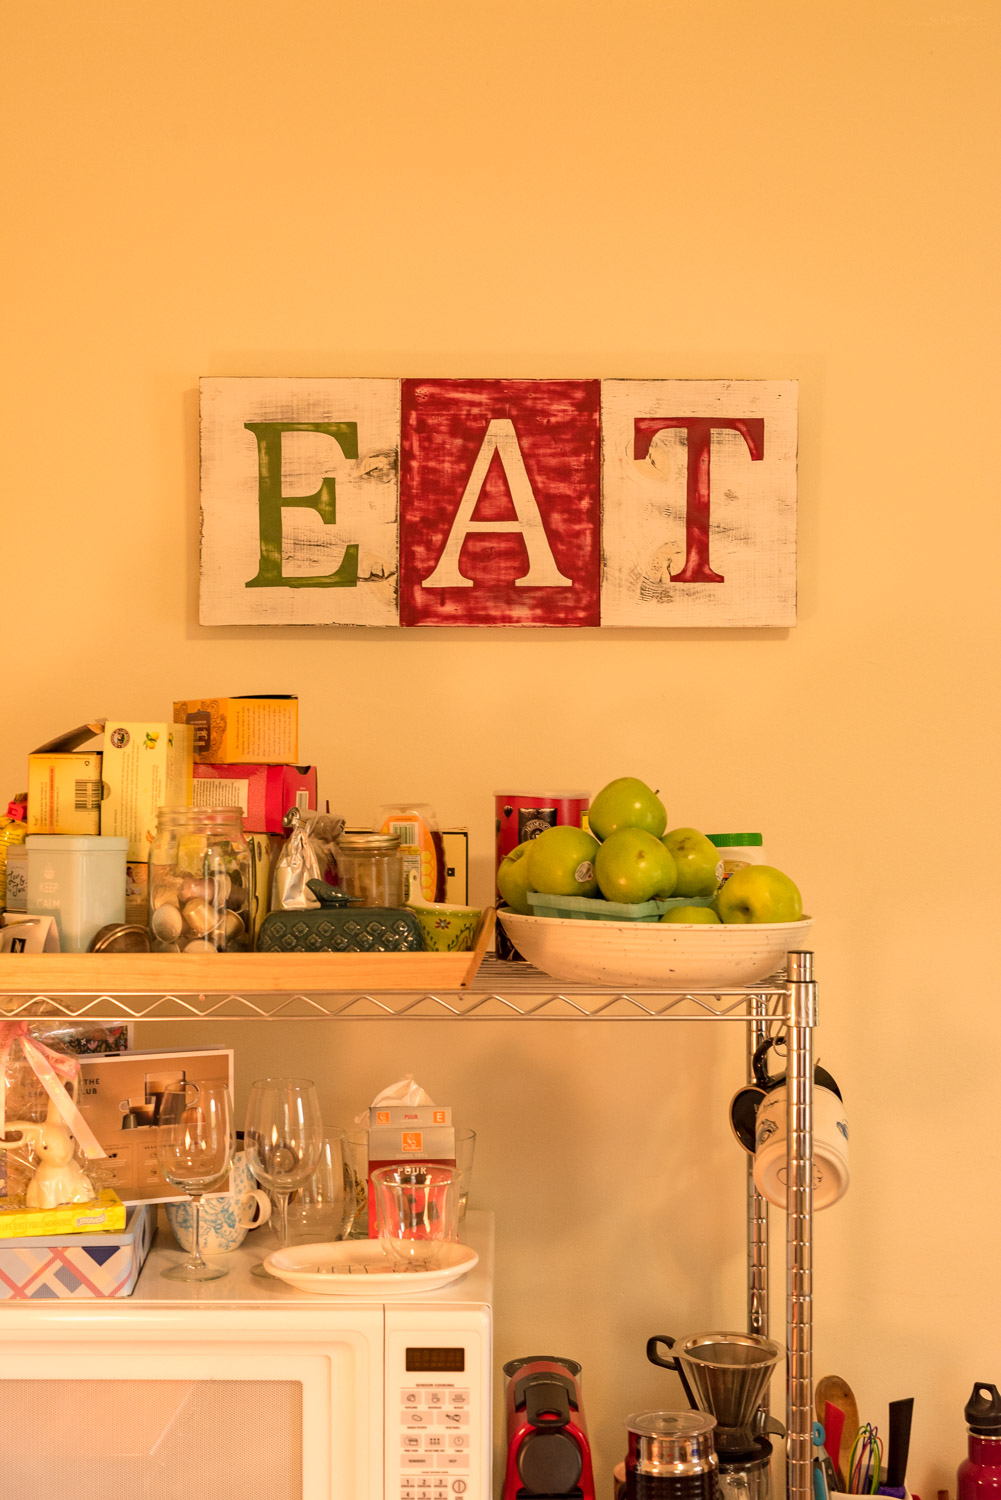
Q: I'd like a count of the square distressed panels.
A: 3